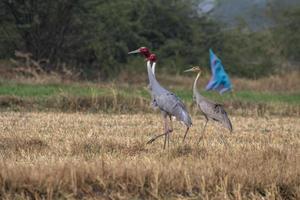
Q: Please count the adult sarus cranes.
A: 2